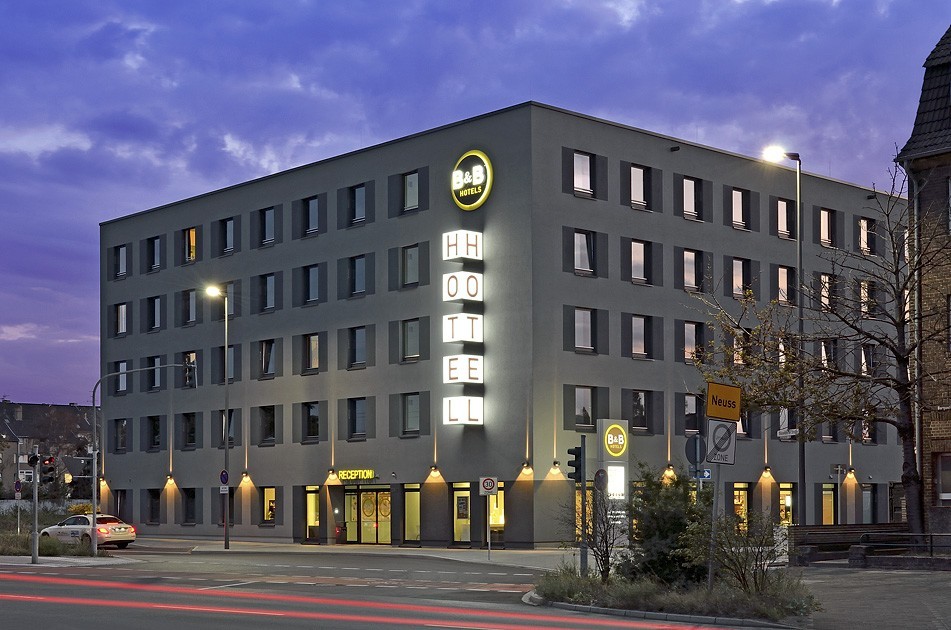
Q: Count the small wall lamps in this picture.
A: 10